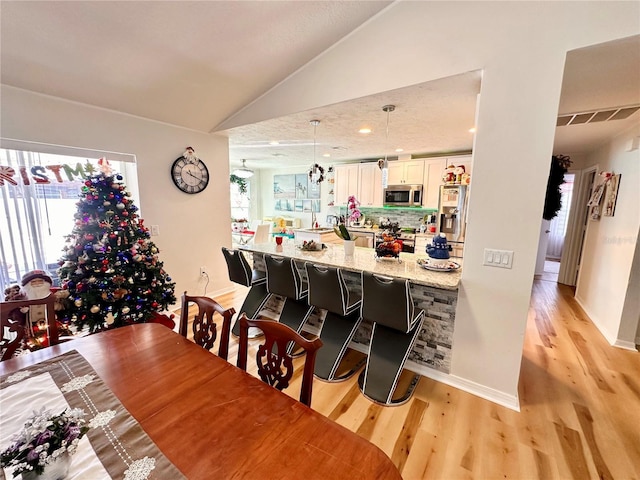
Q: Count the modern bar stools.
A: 4